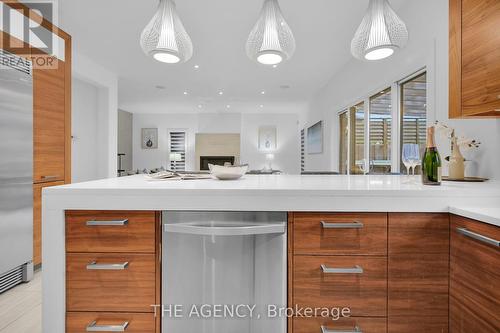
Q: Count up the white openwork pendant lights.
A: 3